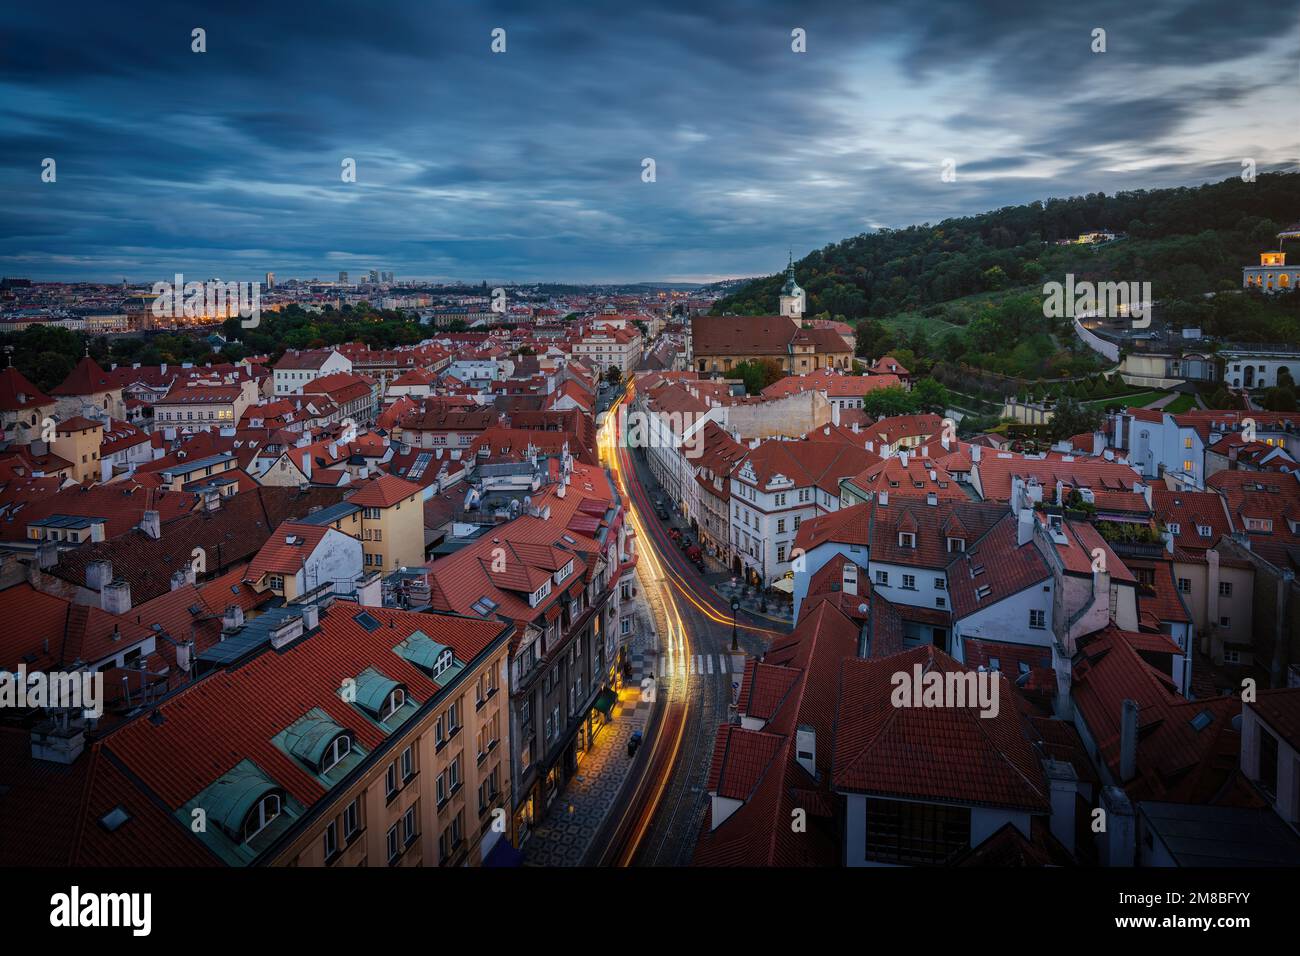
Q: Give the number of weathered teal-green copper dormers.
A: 4